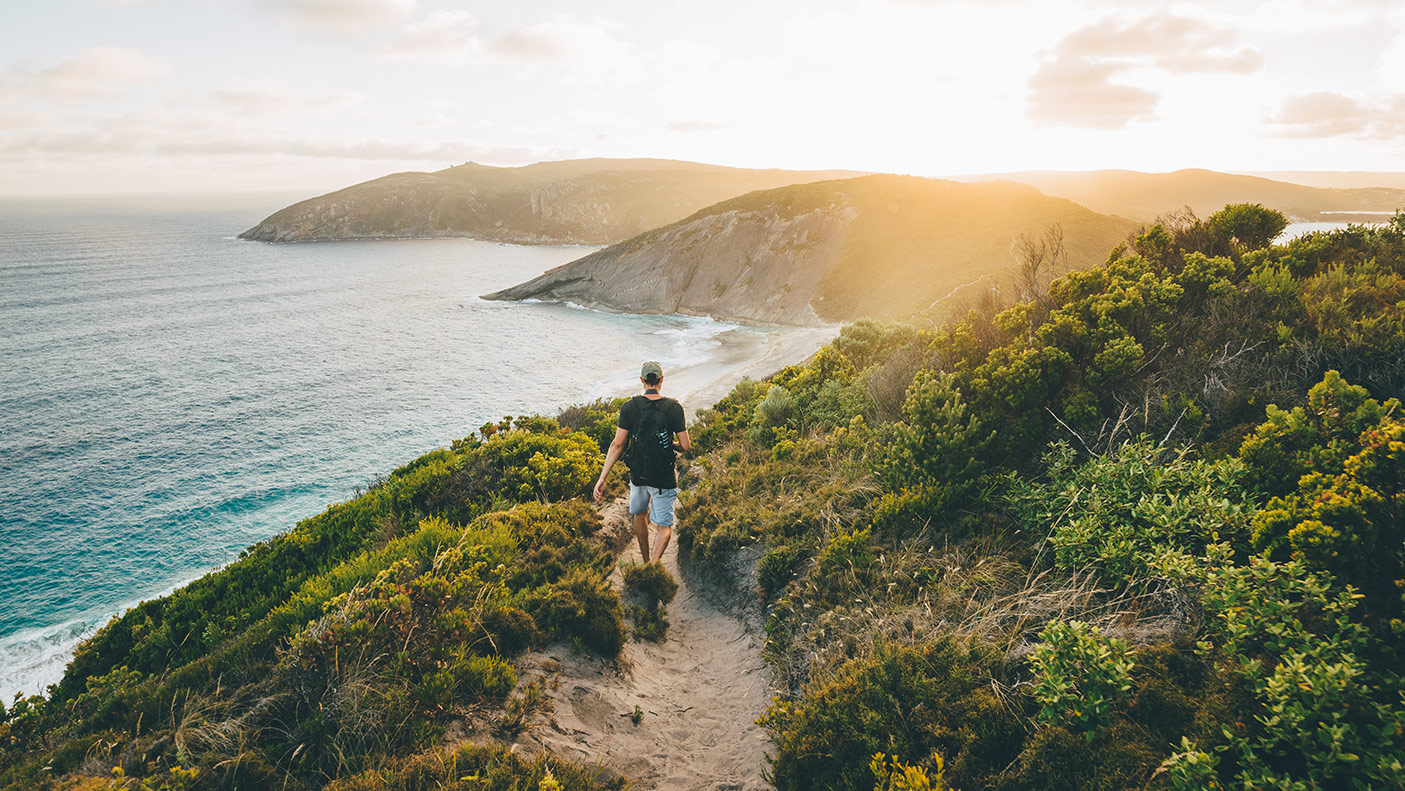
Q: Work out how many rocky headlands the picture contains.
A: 2